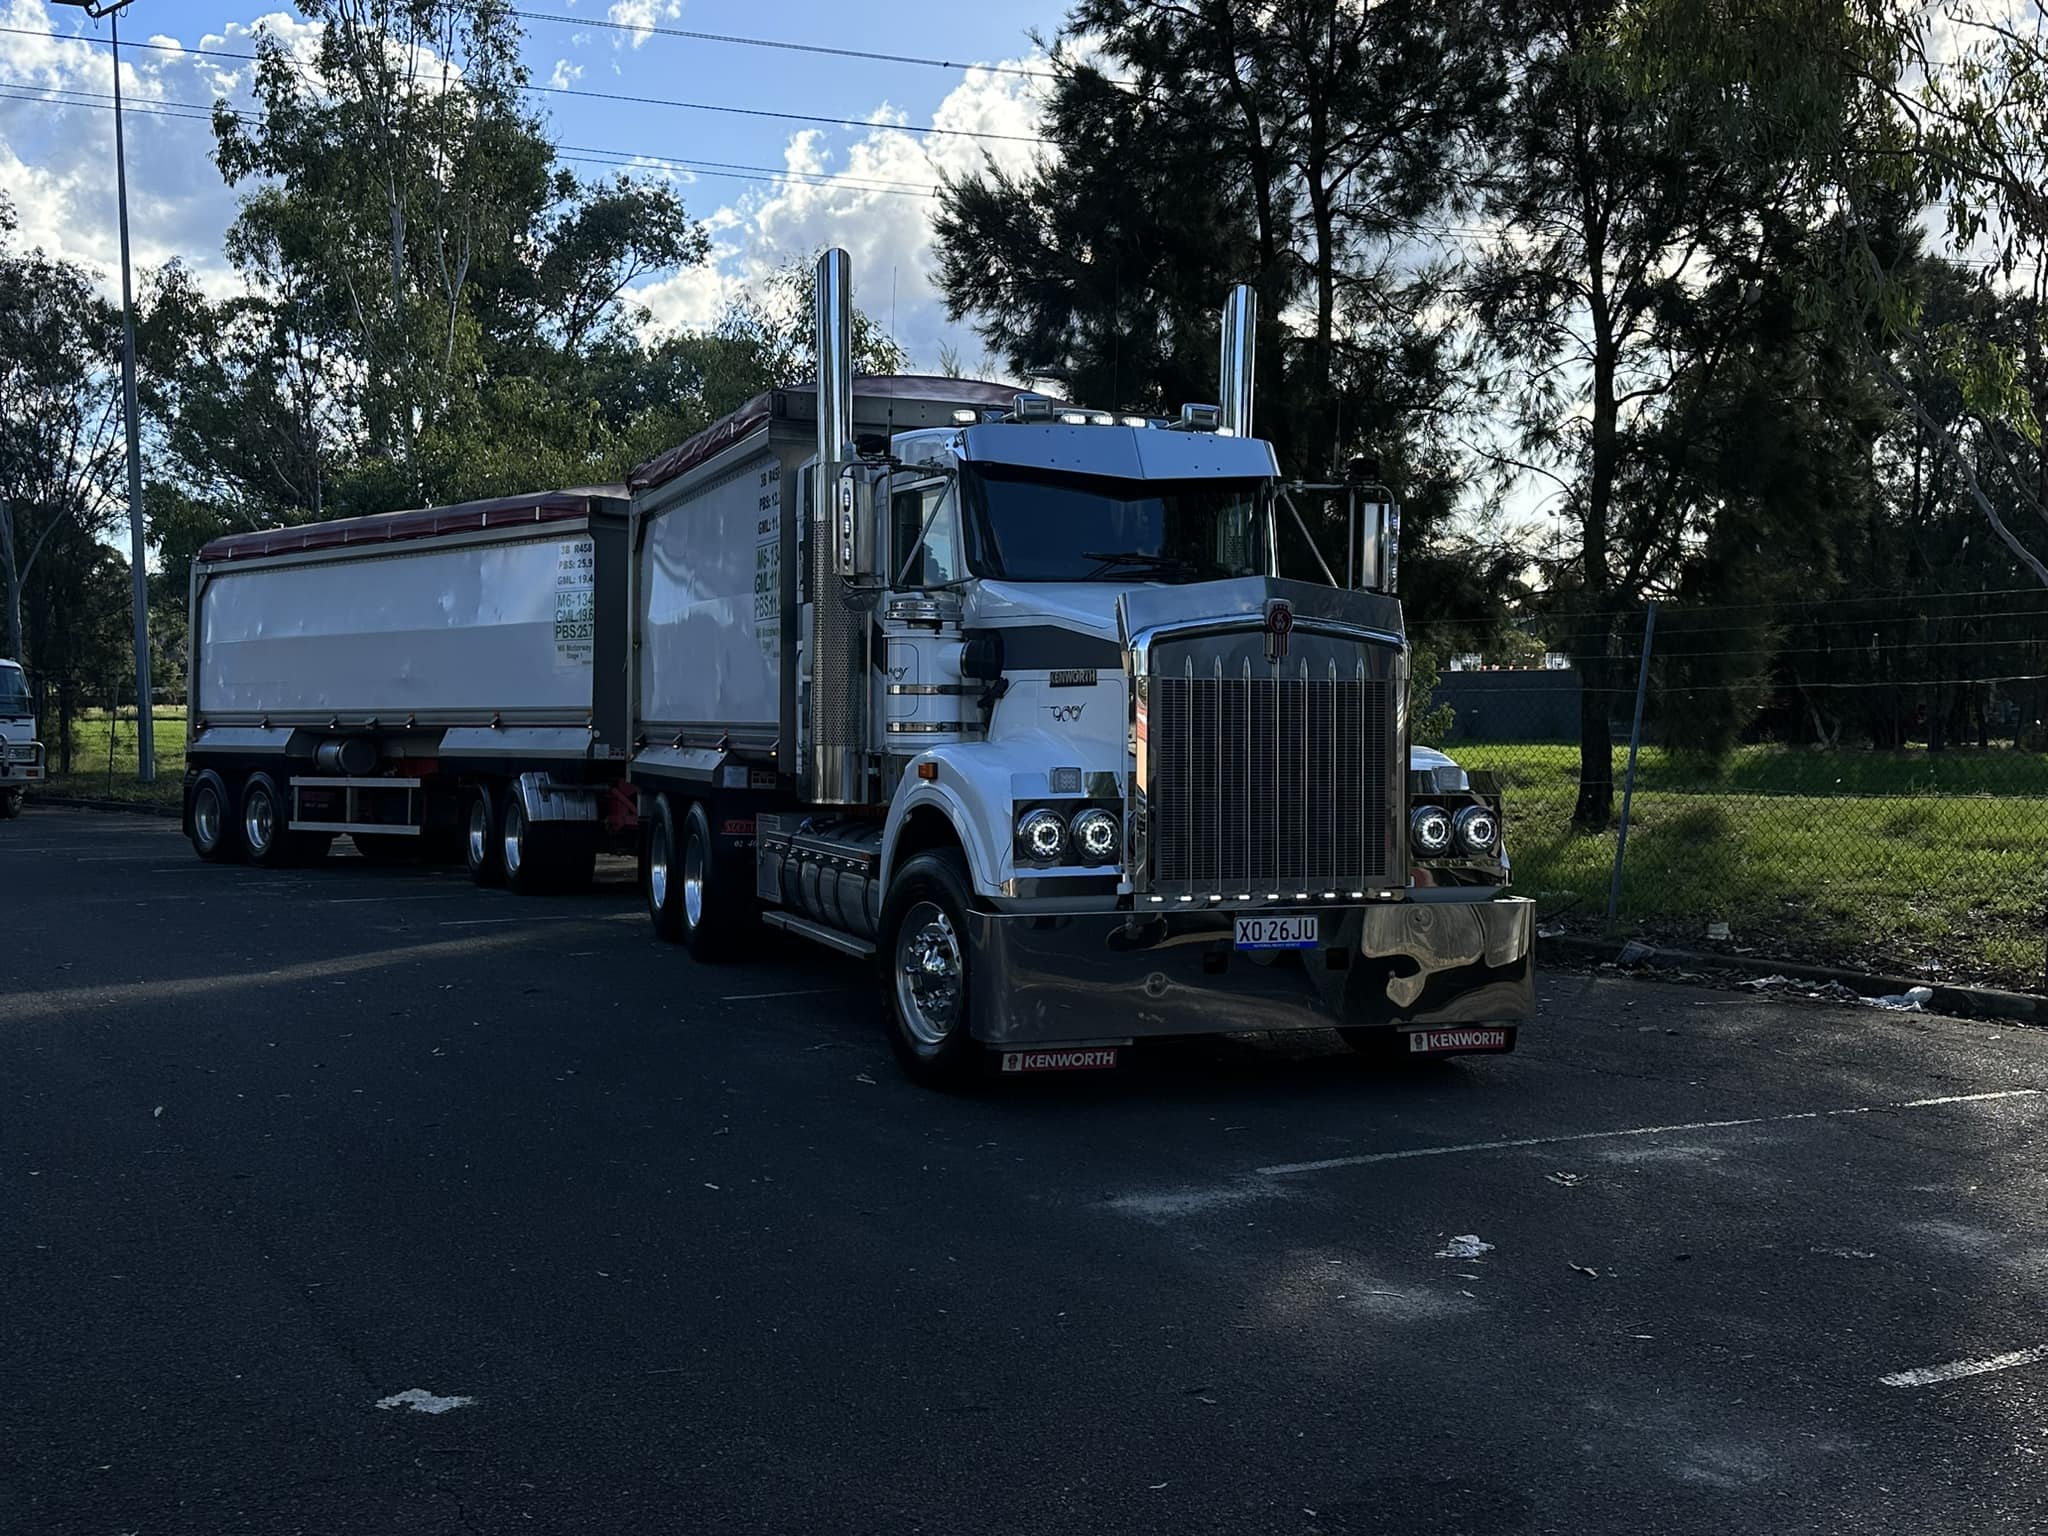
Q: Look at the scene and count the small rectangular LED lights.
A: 9